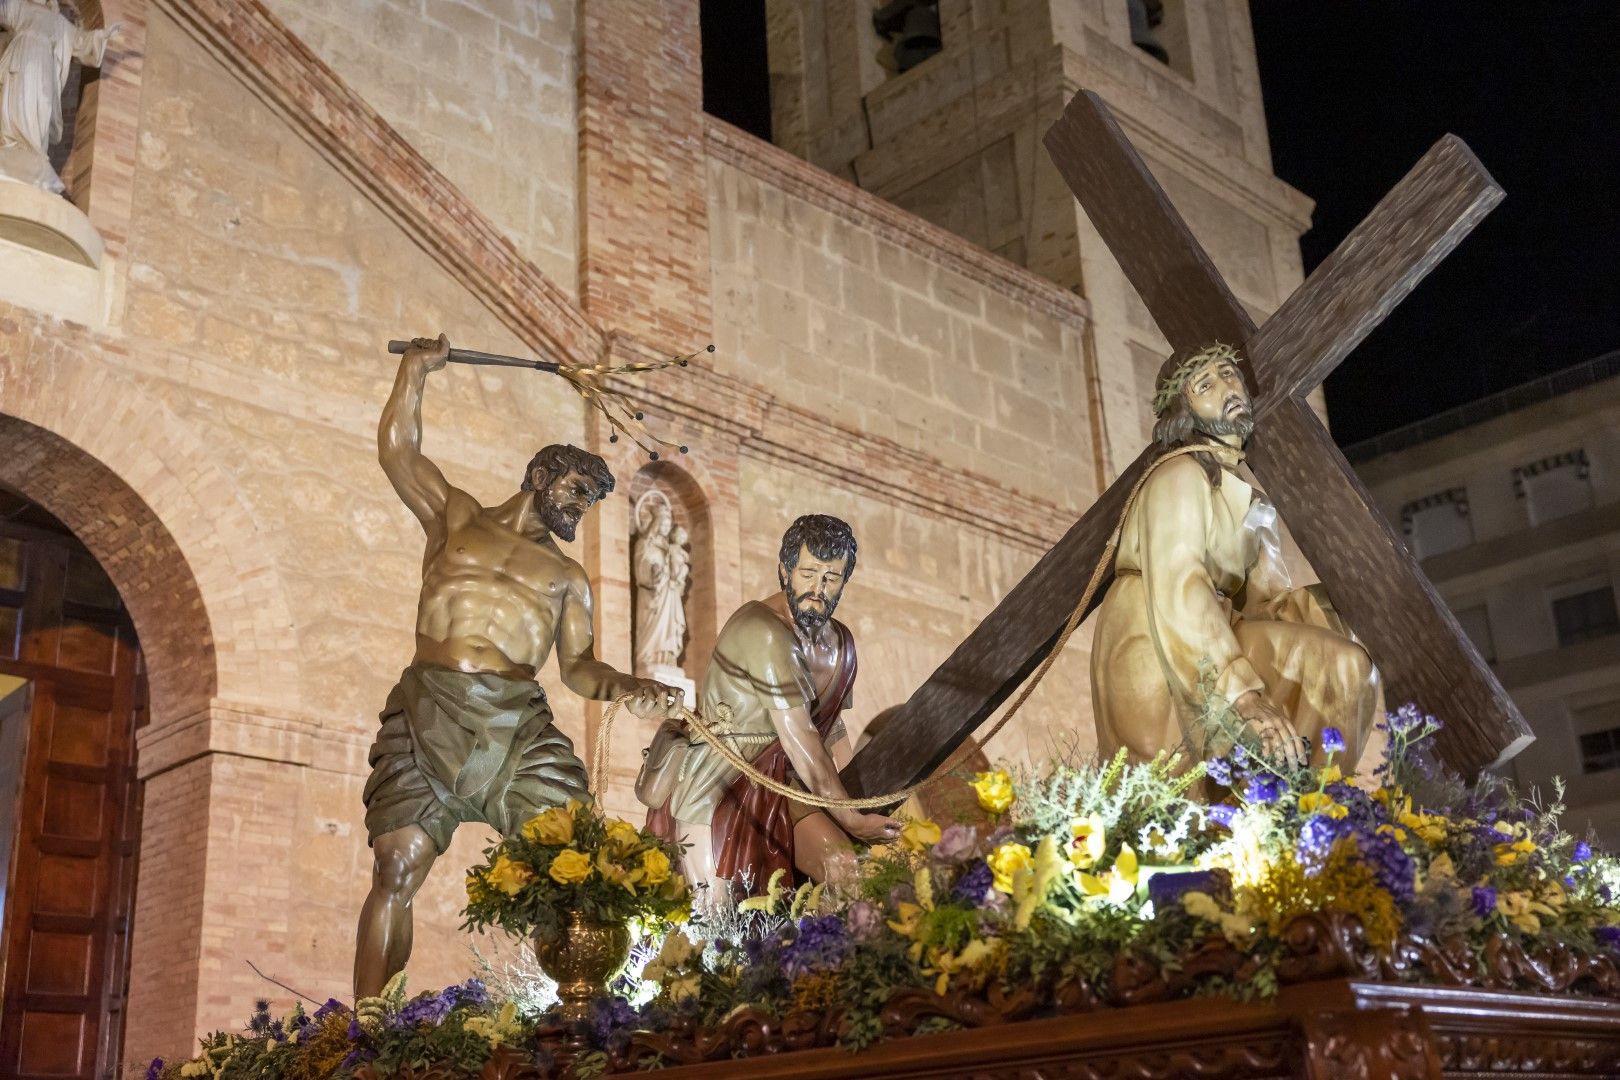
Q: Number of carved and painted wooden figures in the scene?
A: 3